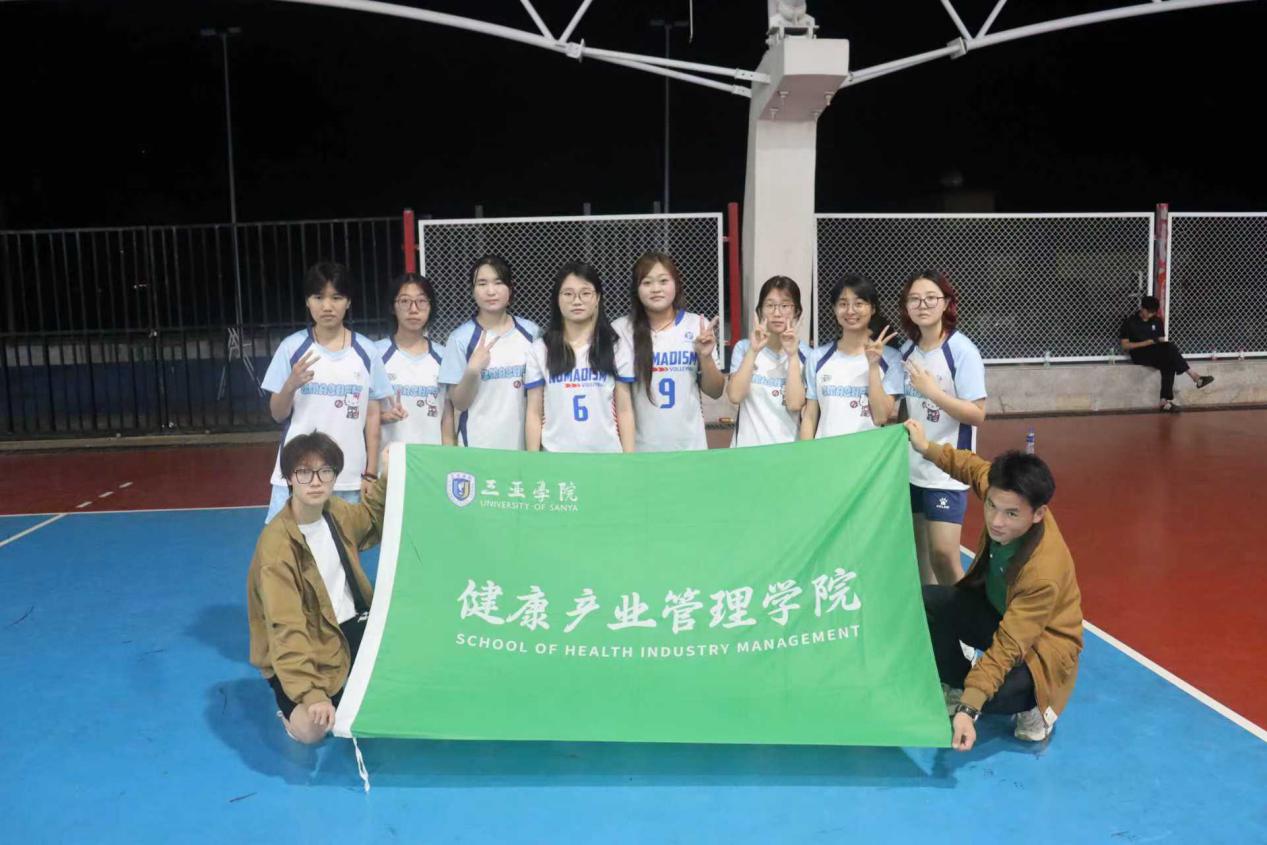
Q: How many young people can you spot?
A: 11